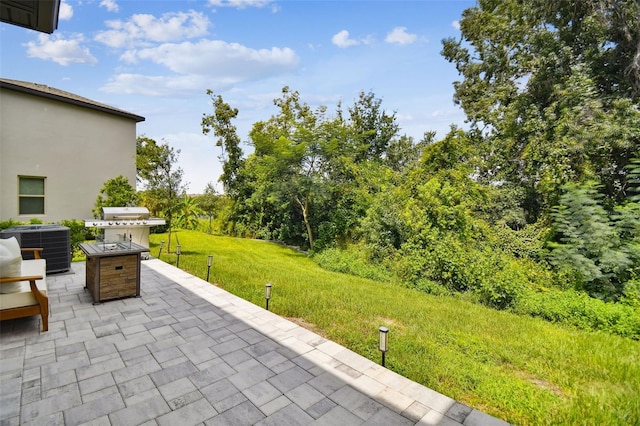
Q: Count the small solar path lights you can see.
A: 5